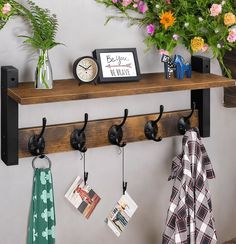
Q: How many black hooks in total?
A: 5